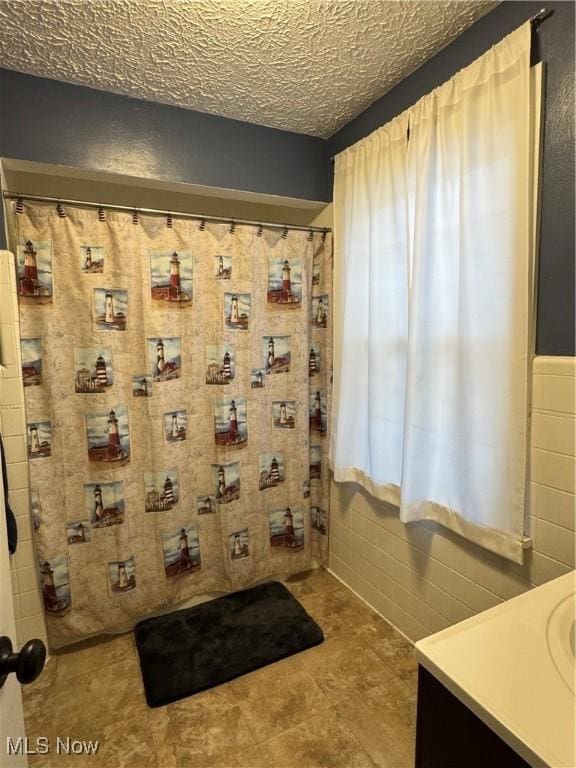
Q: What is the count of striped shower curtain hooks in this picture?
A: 11